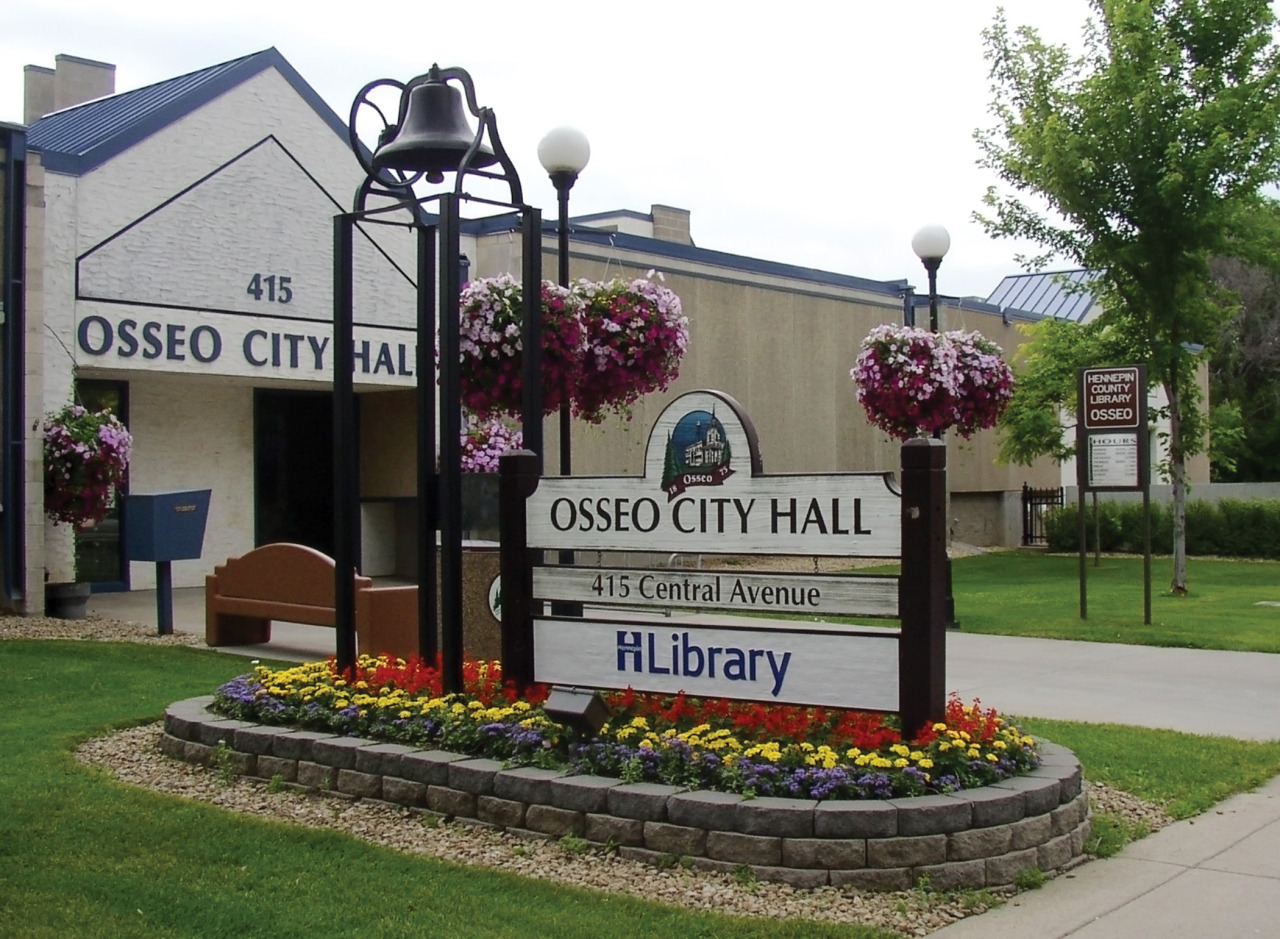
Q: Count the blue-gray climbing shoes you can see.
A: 0